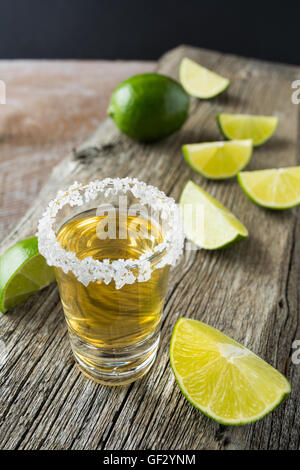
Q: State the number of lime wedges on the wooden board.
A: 7